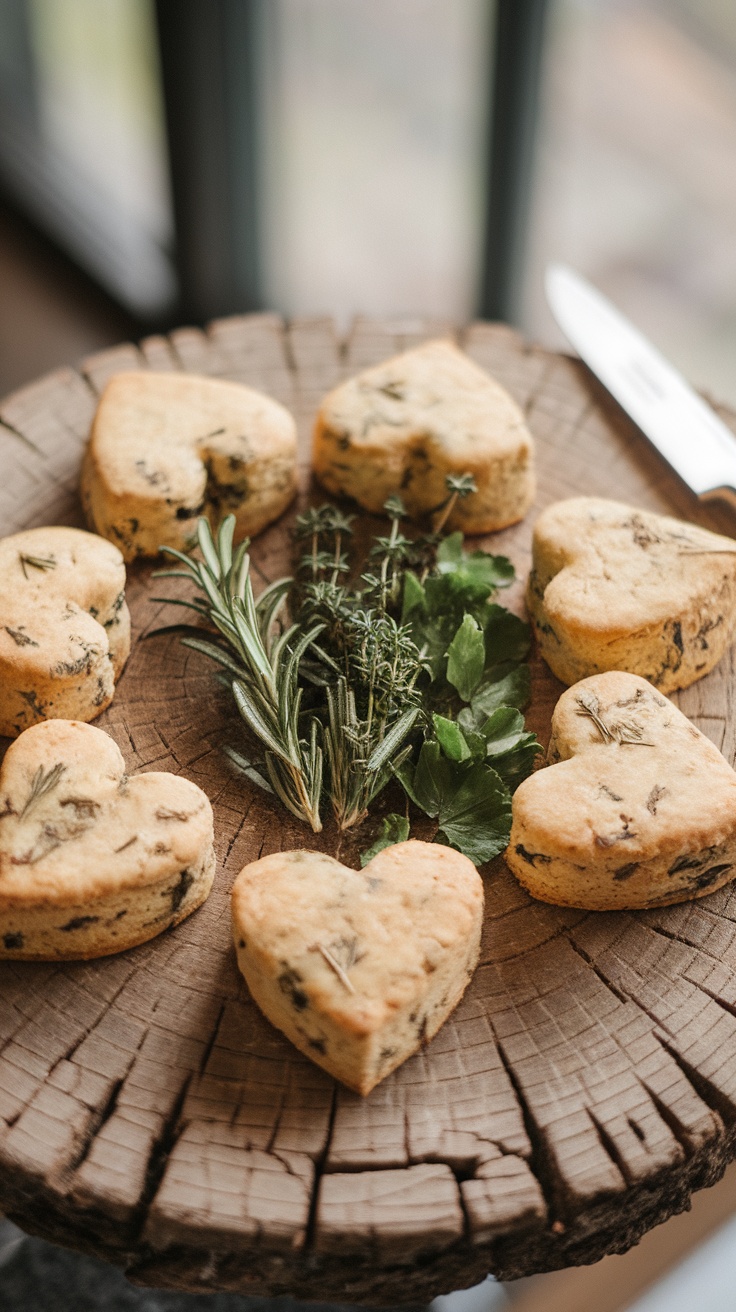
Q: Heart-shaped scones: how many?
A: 7